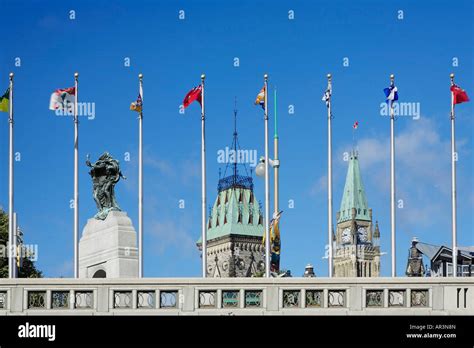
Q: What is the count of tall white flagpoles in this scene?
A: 8